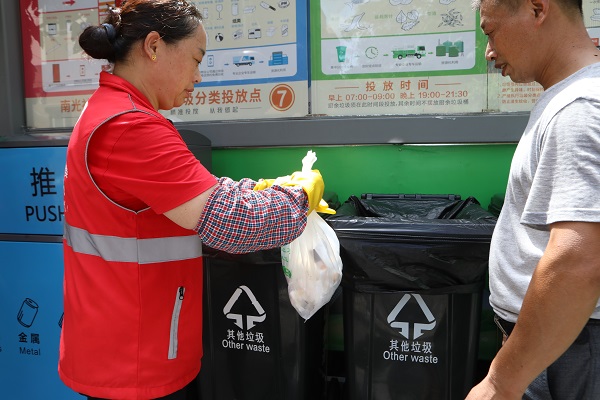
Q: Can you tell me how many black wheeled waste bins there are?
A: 2